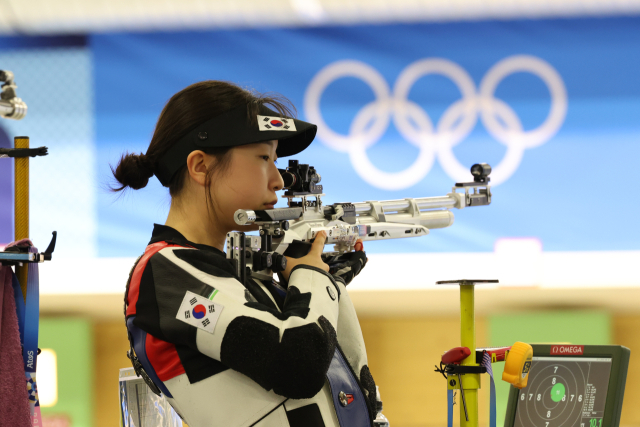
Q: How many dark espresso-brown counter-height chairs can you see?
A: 0